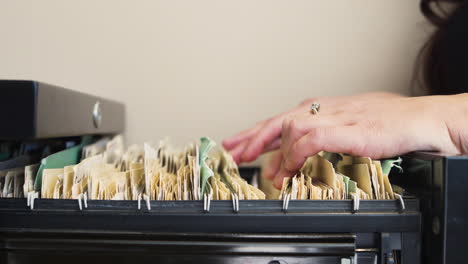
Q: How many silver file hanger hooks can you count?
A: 15